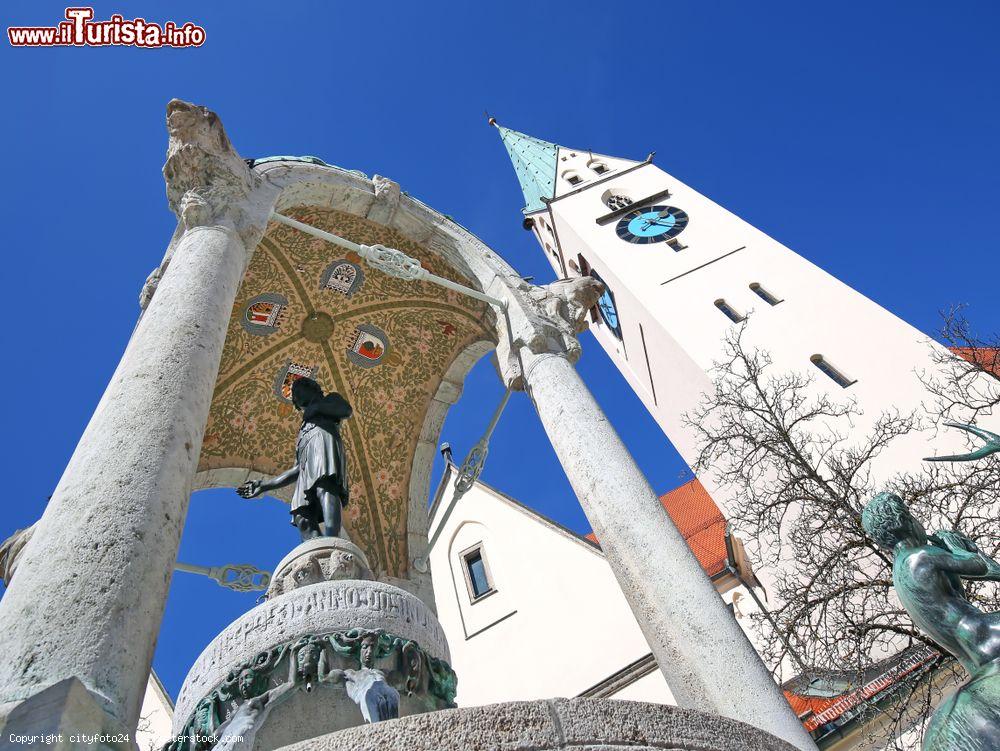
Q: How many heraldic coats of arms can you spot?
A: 4